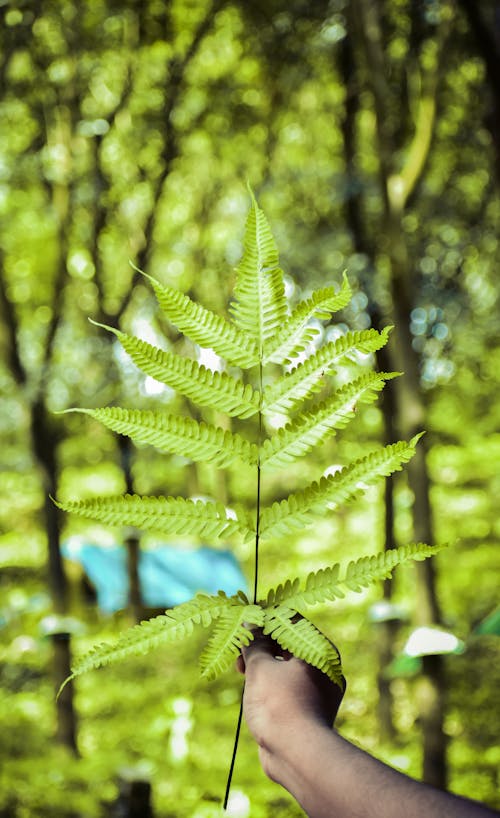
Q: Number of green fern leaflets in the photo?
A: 13